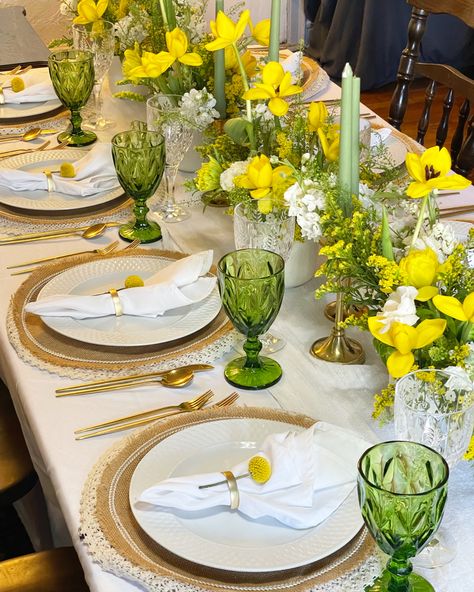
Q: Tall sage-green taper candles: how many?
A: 4